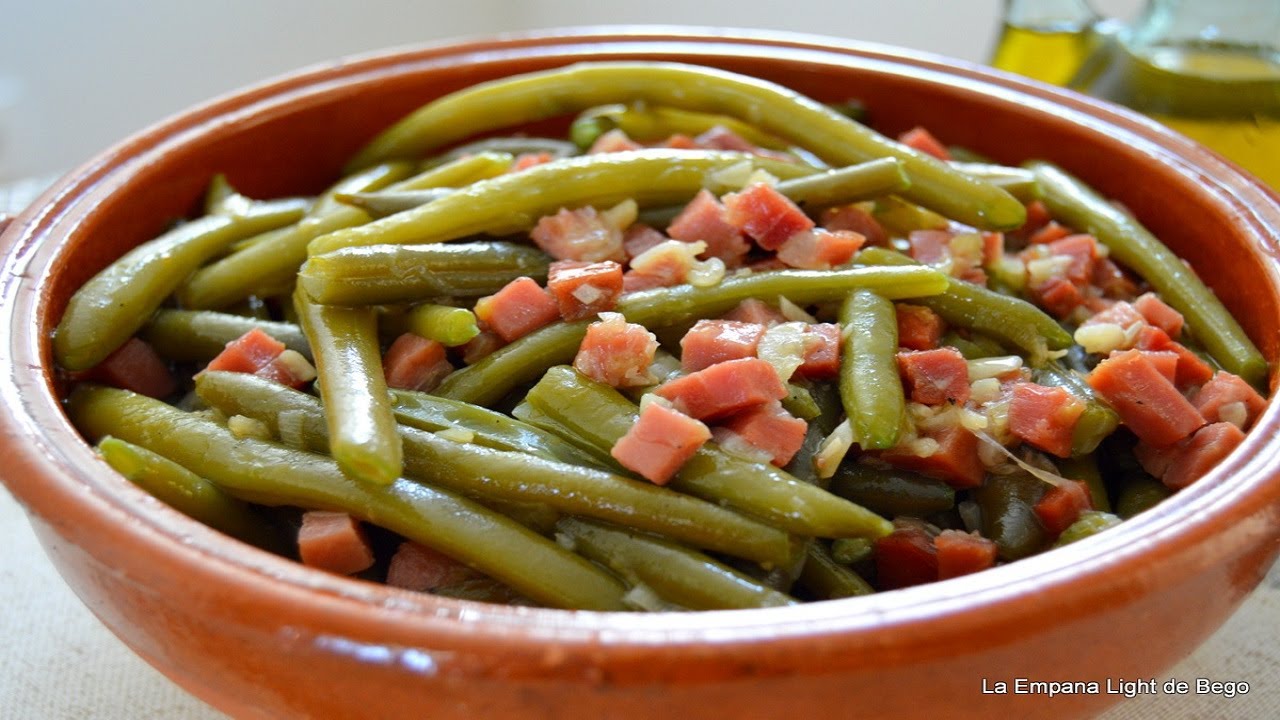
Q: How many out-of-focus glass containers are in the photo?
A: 2